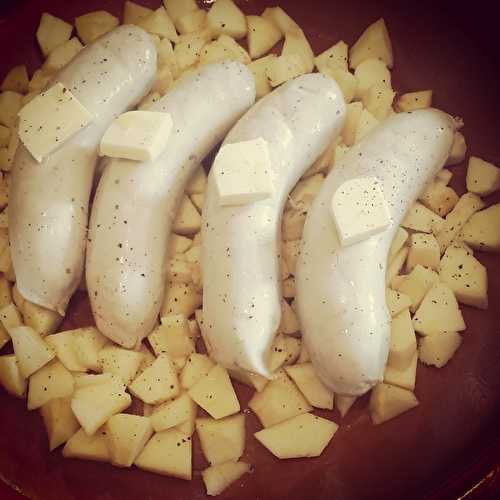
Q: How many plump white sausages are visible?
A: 4